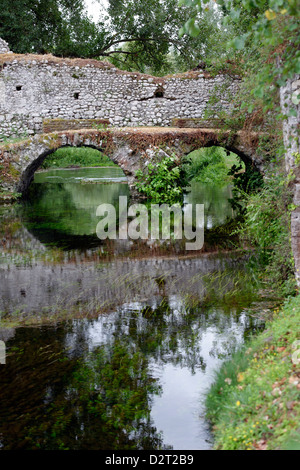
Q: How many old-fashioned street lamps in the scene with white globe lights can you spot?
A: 0